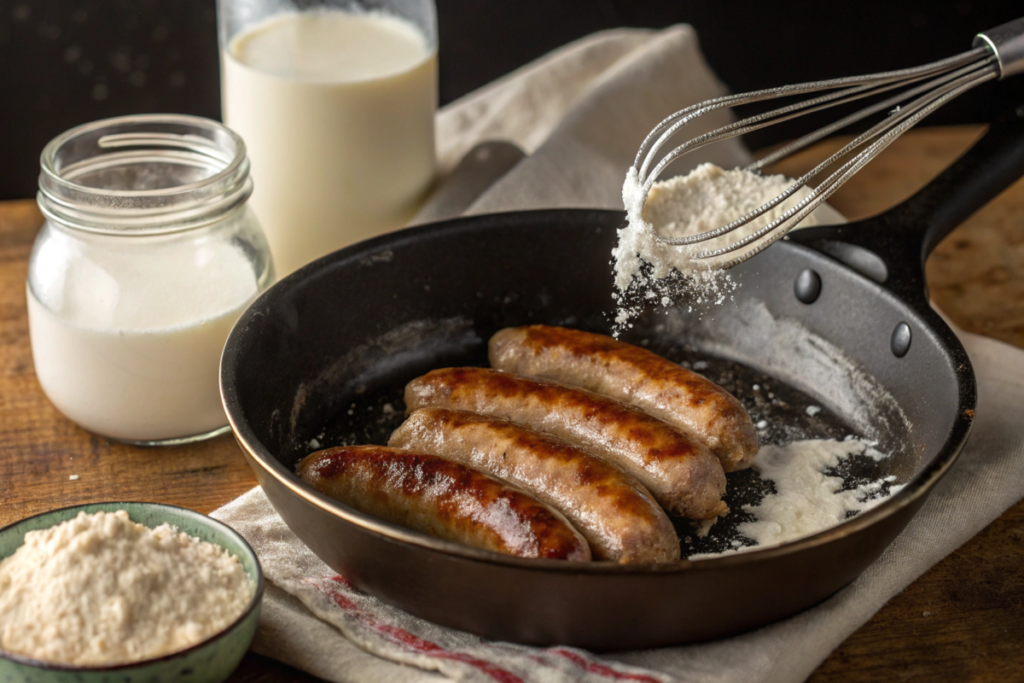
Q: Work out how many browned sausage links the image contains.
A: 4